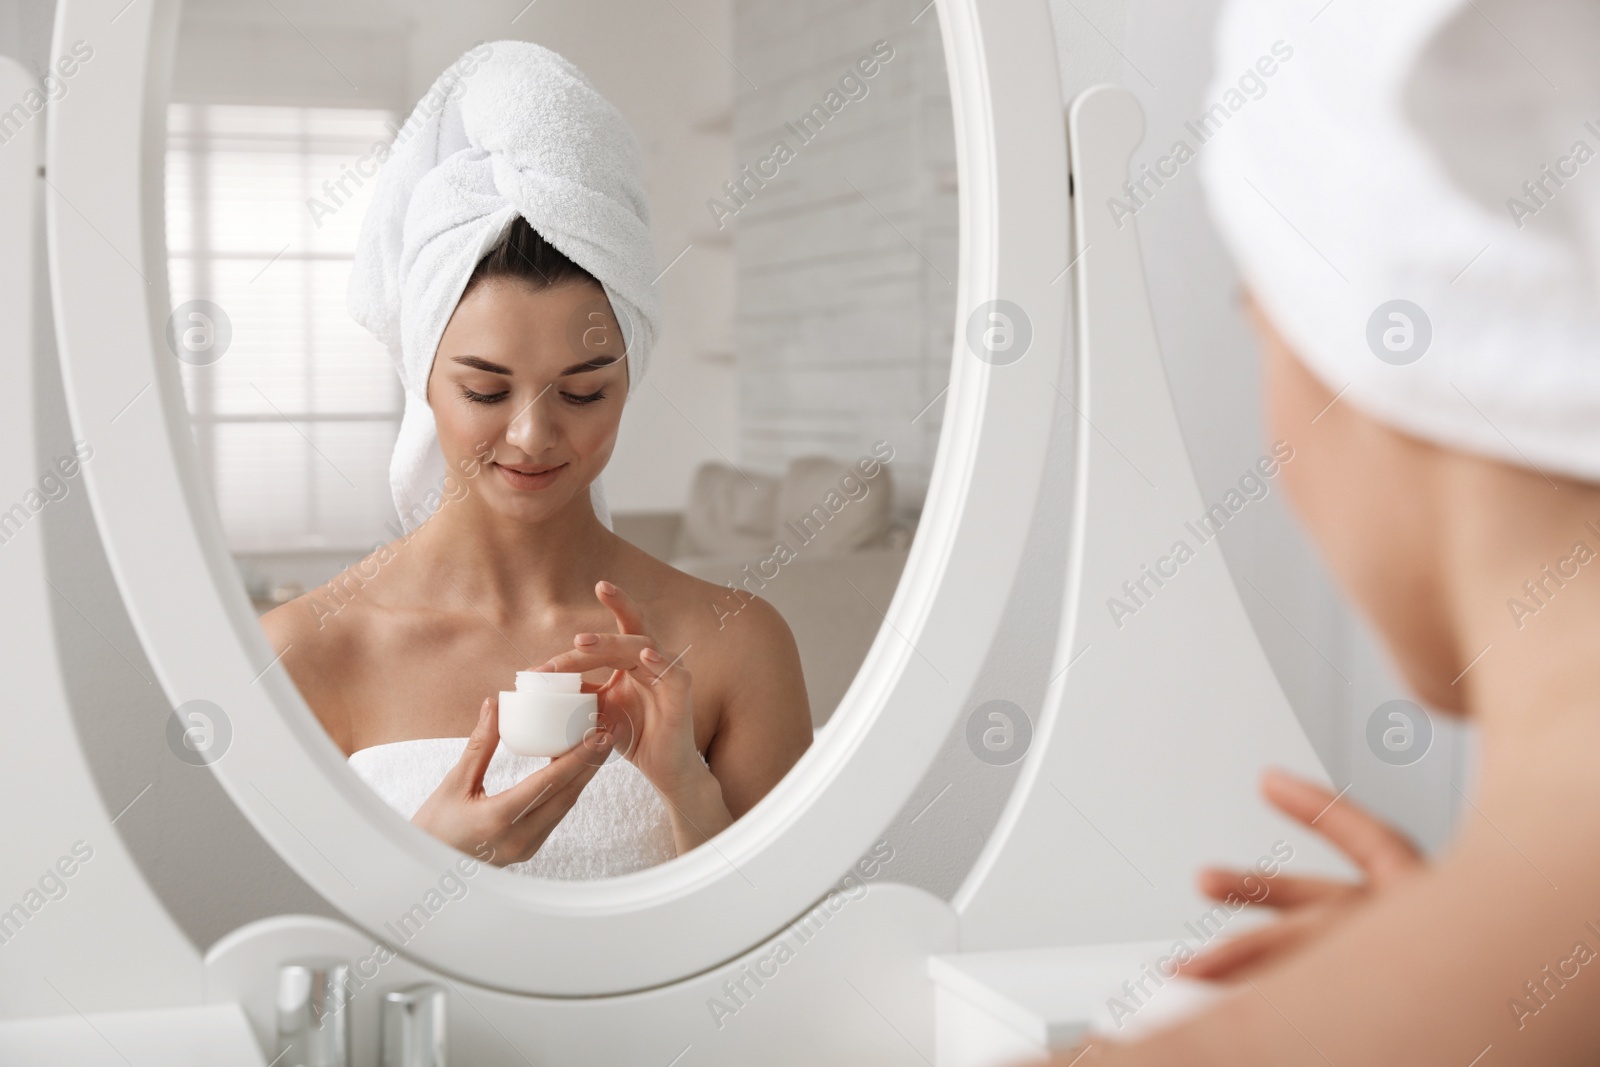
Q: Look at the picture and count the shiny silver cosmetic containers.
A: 2